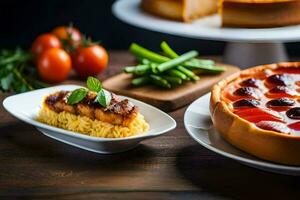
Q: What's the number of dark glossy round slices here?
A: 7